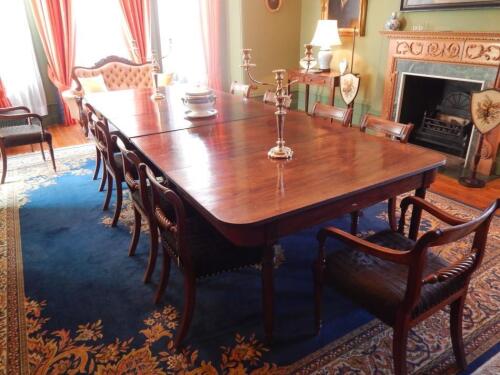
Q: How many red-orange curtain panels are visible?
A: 4